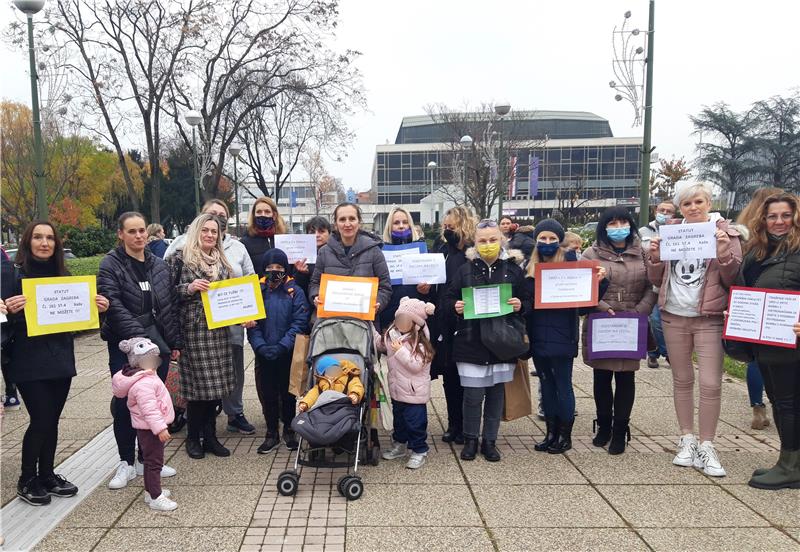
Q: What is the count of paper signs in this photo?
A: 11